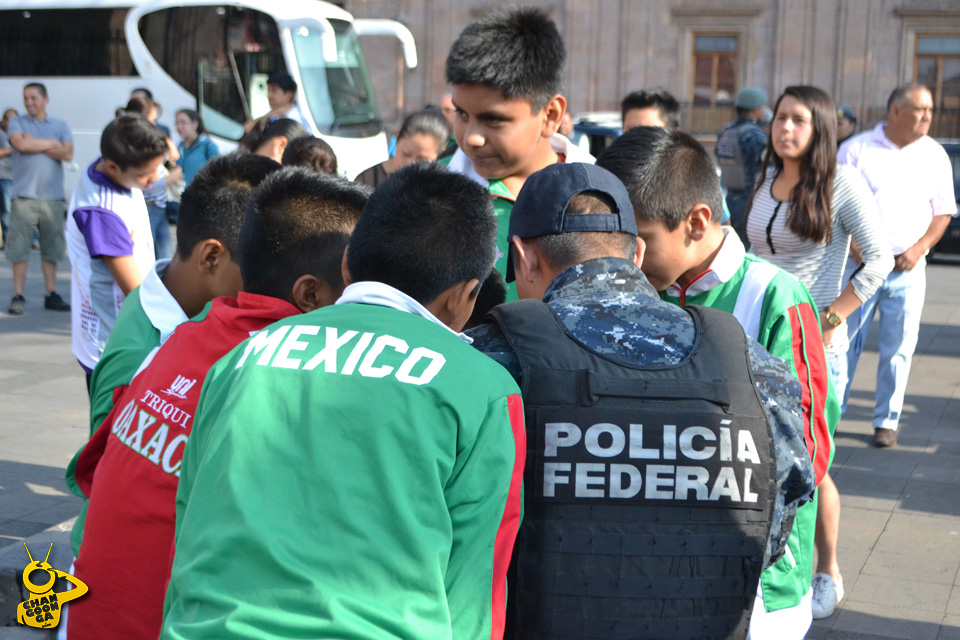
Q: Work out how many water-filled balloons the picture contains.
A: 0